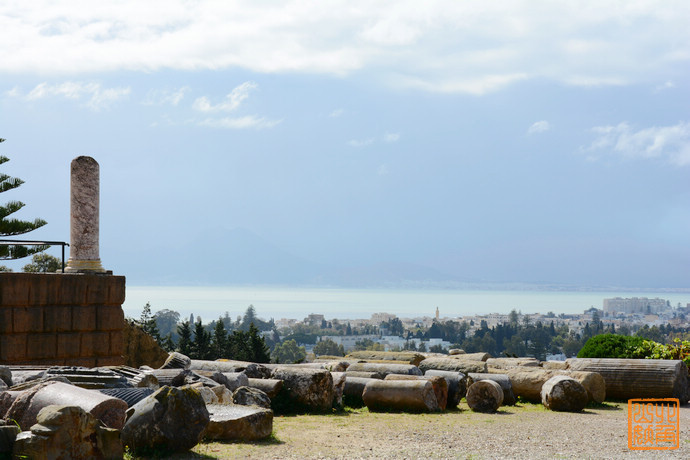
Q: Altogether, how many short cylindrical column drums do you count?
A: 2